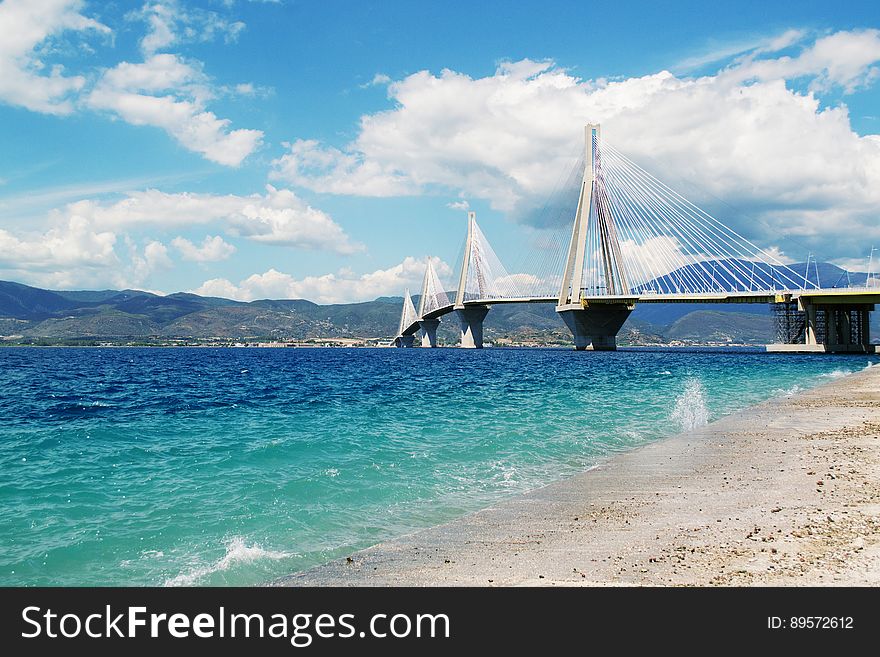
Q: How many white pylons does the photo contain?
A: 4